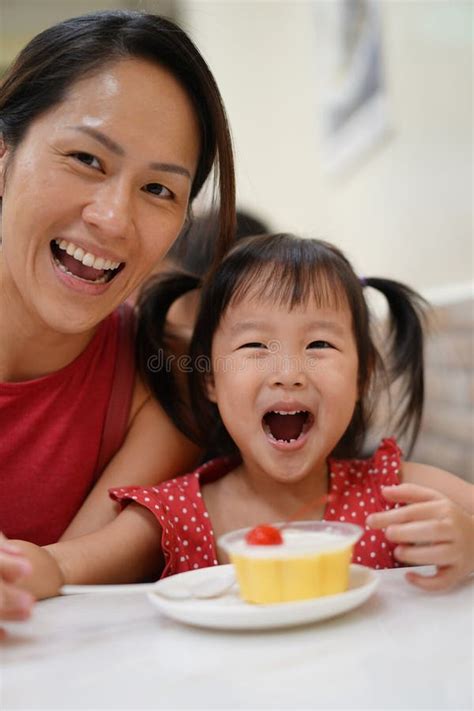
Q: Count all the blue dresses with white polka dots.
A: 0